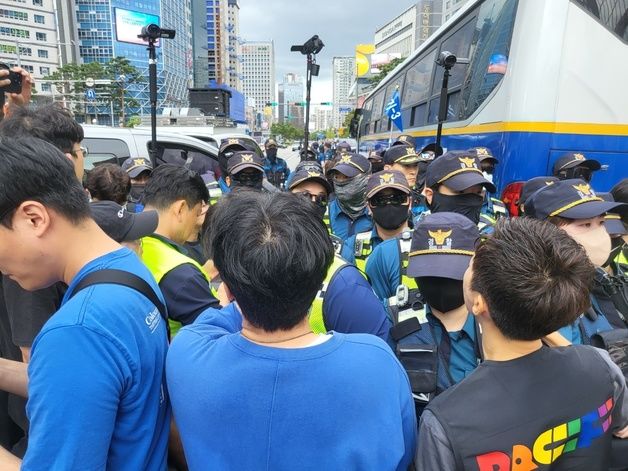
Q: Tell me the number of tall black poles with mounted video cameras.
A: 3